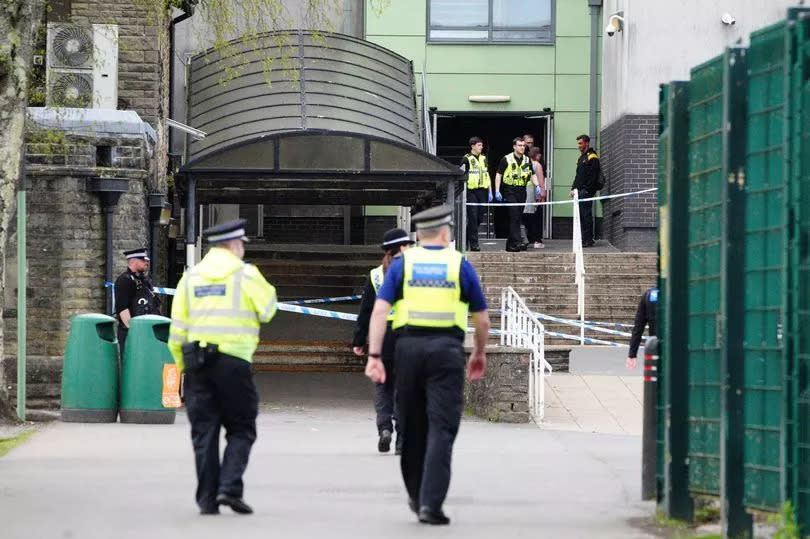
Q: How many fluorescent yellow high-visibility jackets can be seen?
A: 5